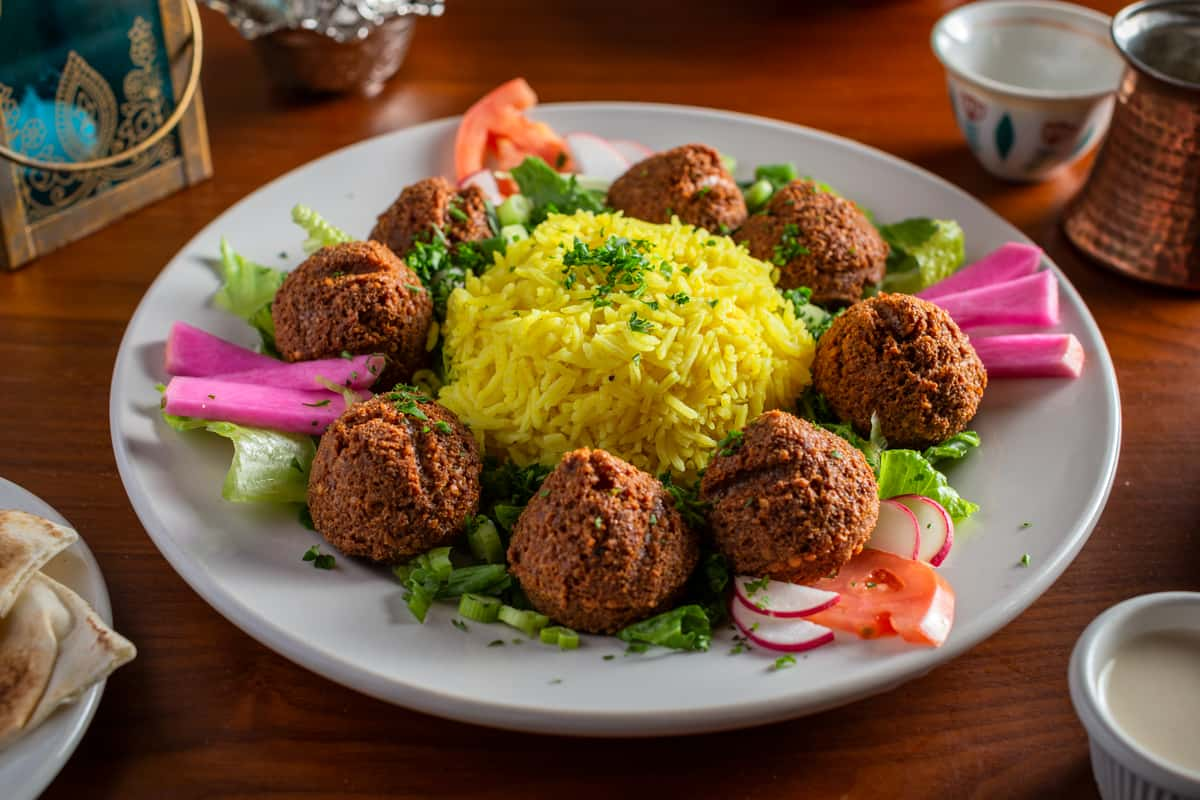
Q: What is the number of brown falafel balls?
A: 8